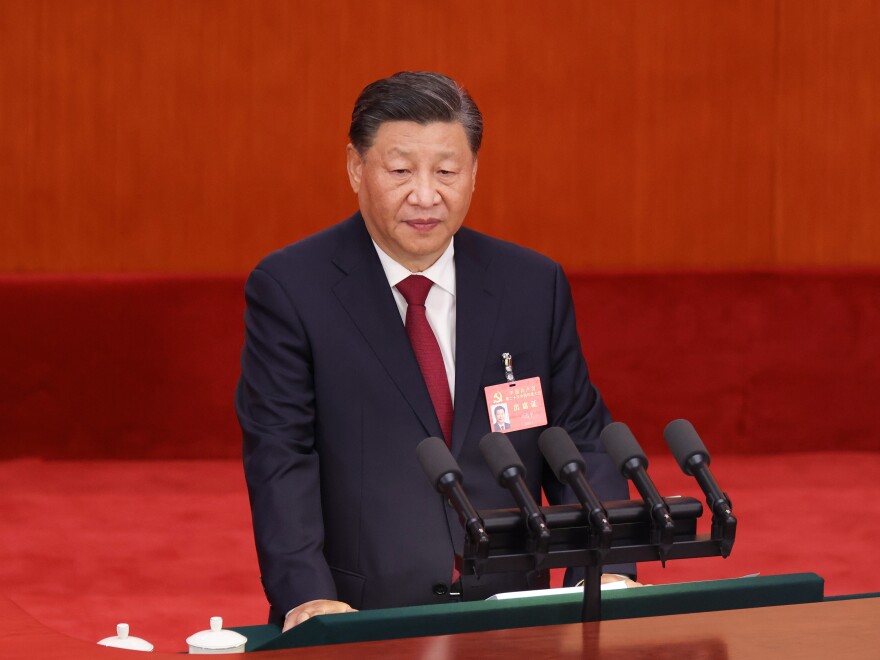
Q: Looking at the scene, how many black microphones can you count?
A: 5